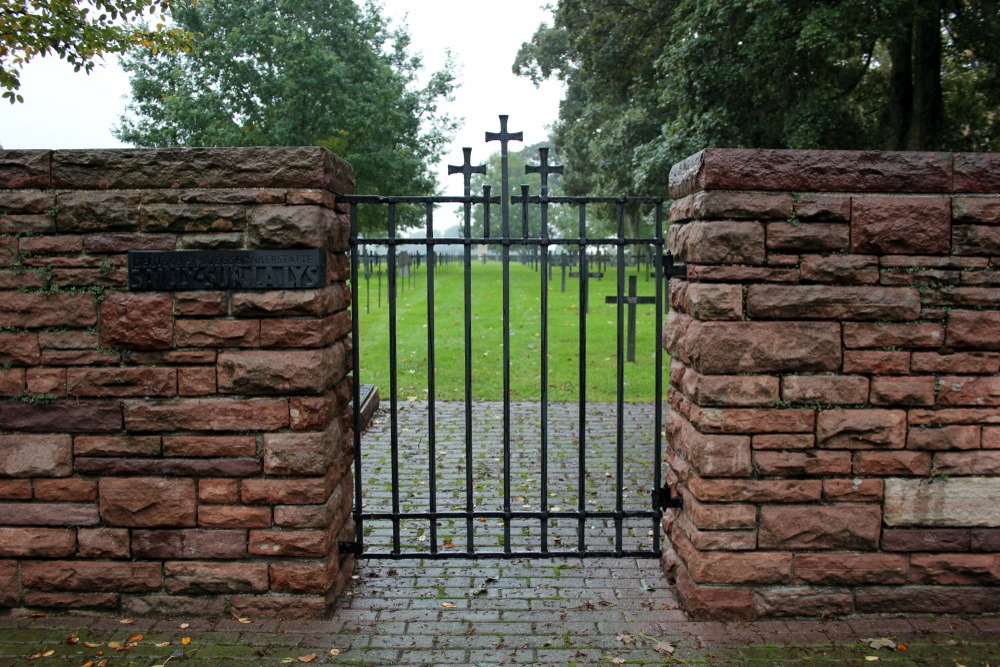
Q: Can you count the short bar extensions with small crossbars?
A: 2